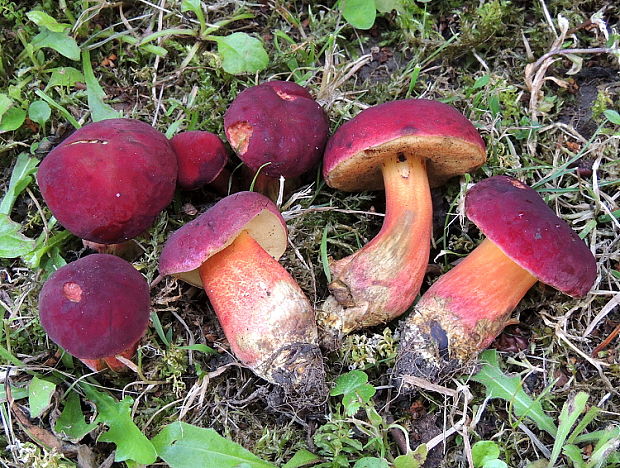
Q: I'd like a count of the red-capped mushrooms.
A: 7